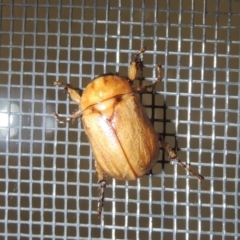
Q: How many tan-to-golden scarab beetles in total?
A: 1